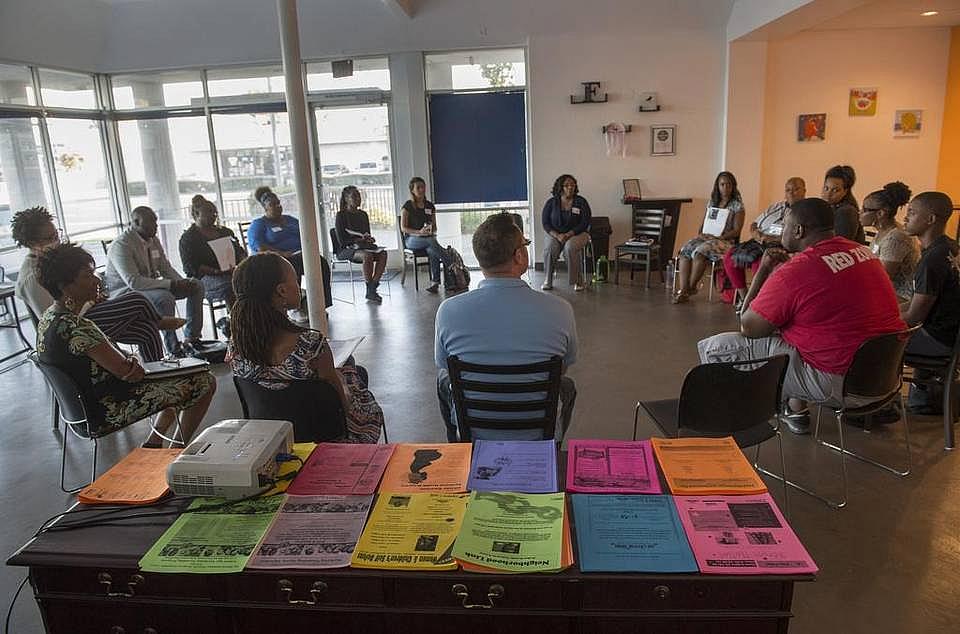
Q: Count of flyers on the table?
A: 13